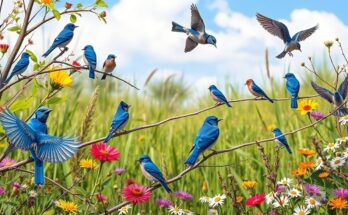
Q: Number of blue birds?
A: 15